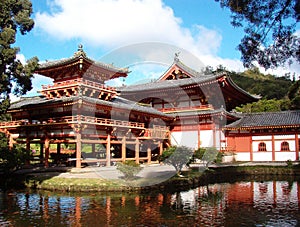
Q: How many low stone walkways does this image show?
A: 1